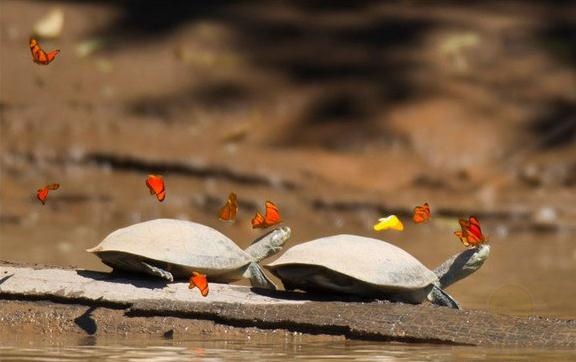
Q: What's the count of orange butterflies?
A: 8